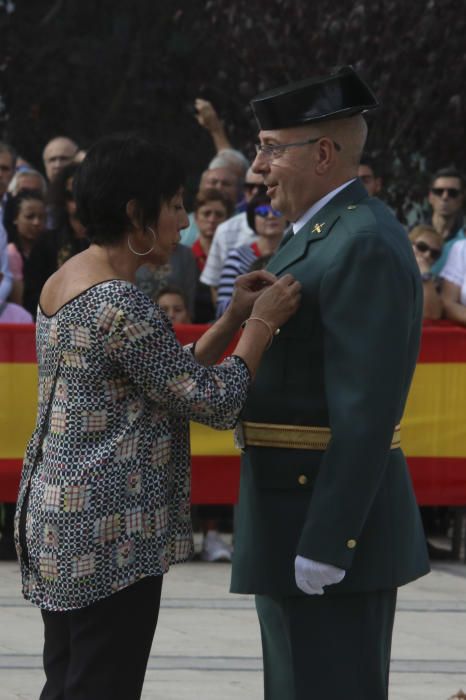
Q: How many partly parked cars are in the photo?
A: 0